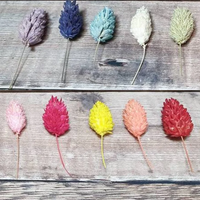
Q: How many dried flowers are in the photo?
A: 10